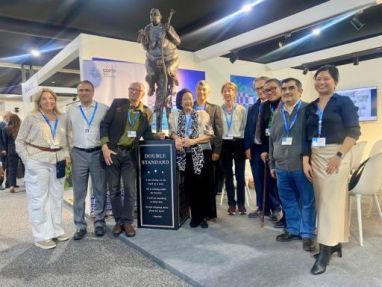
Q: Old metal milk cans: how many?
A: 0